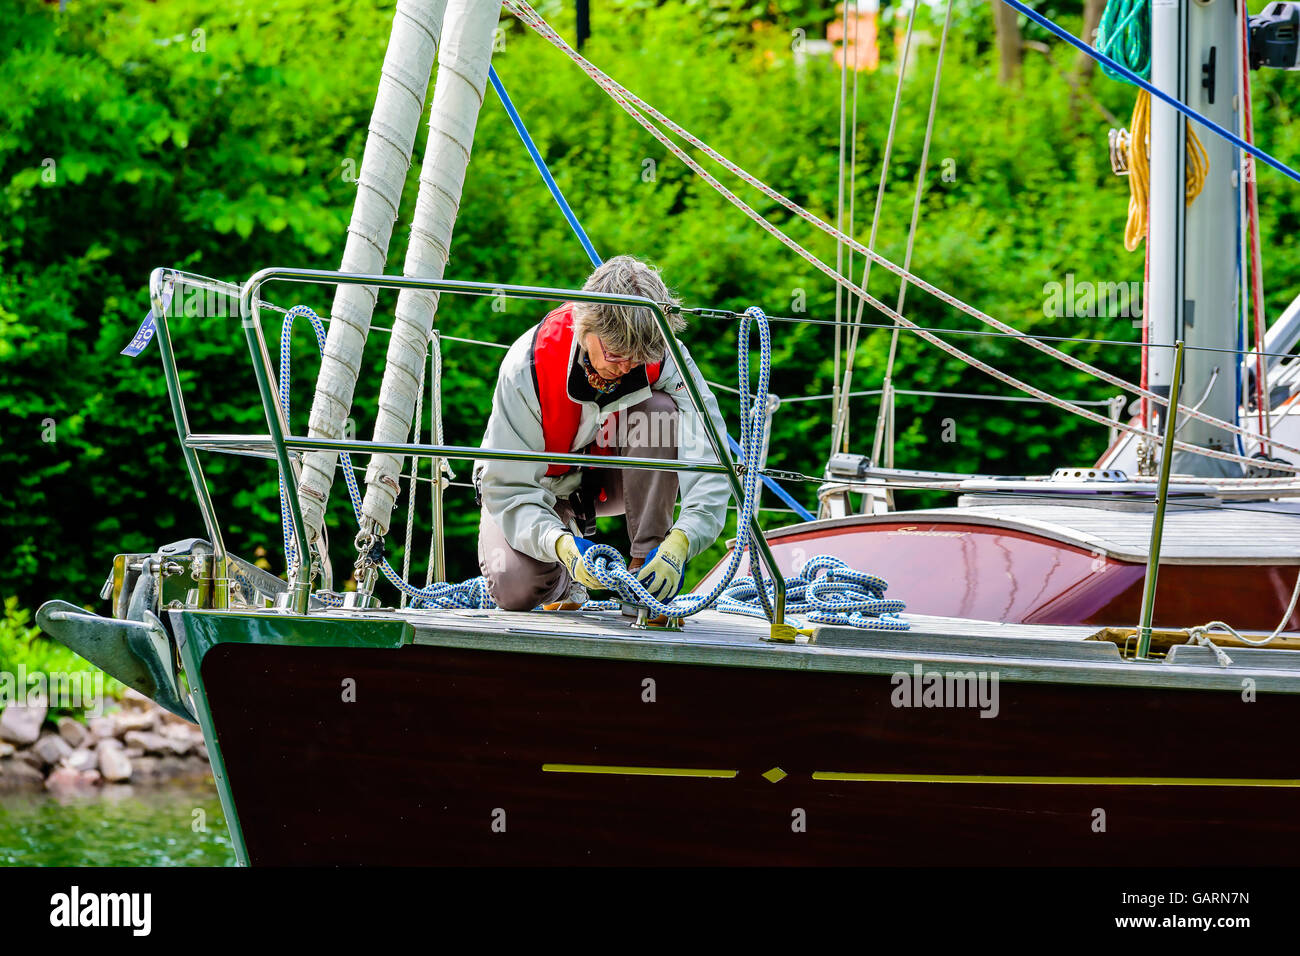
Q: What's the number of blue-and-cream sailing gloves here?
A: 2